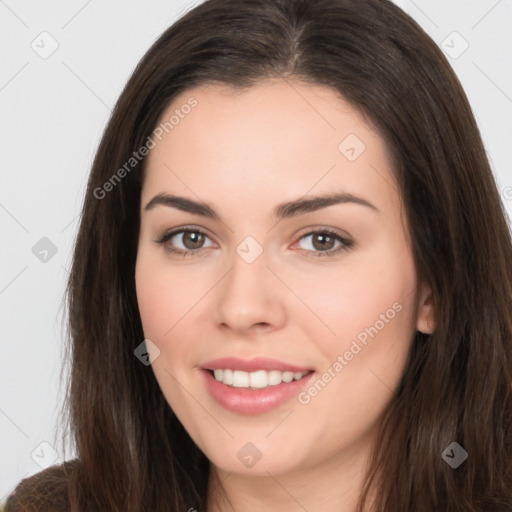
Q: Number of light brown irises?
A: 2